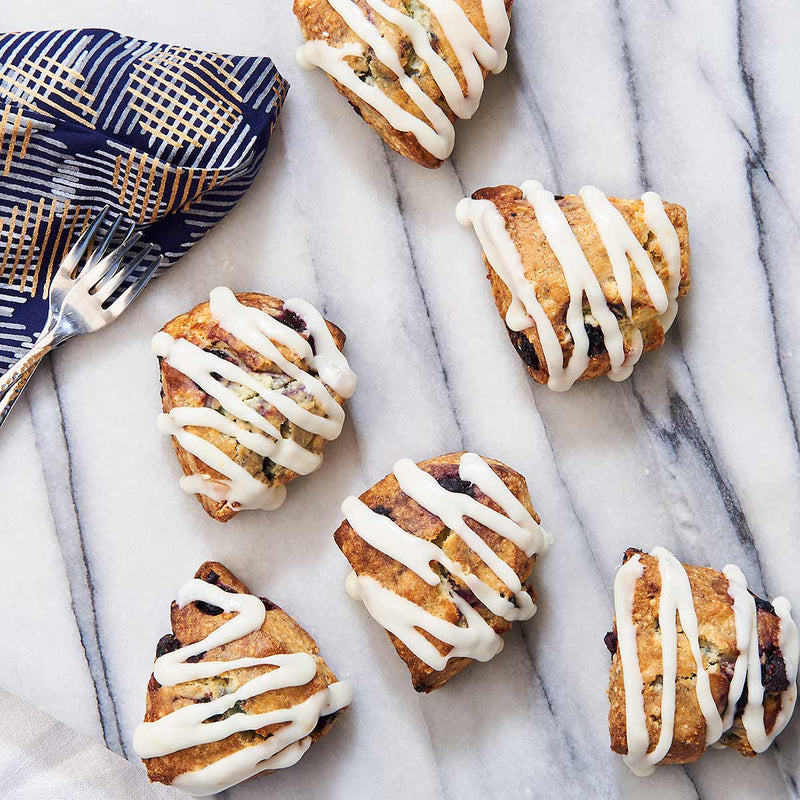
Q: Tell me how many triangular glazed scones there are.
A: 6